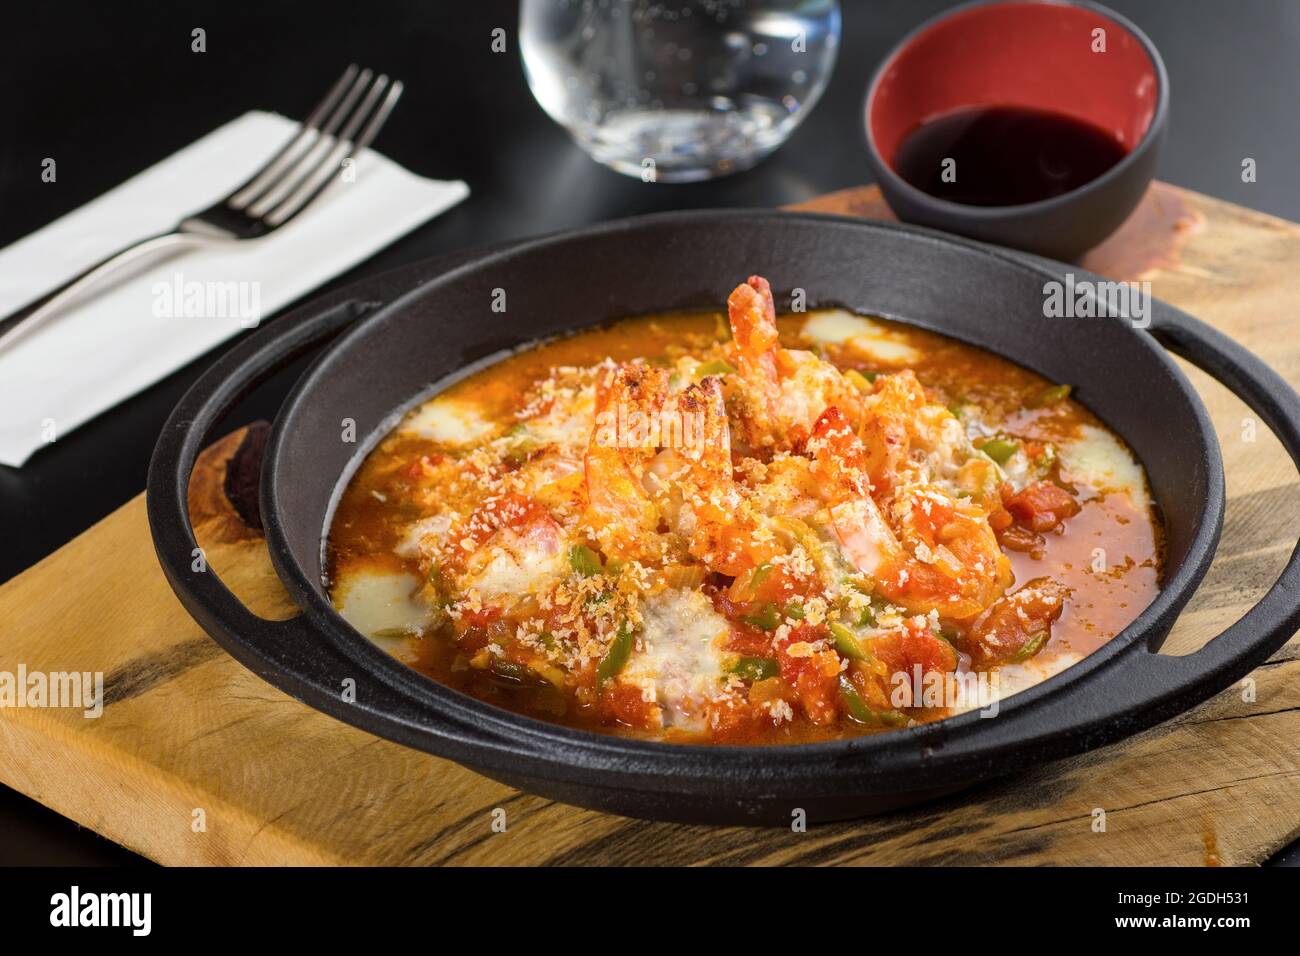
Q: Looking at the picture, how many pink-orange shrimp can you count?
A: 5